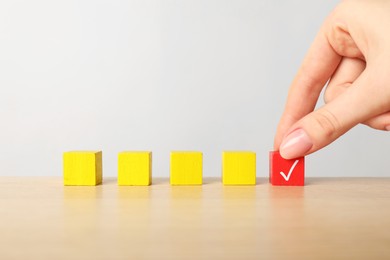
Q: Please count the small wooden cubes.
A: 5